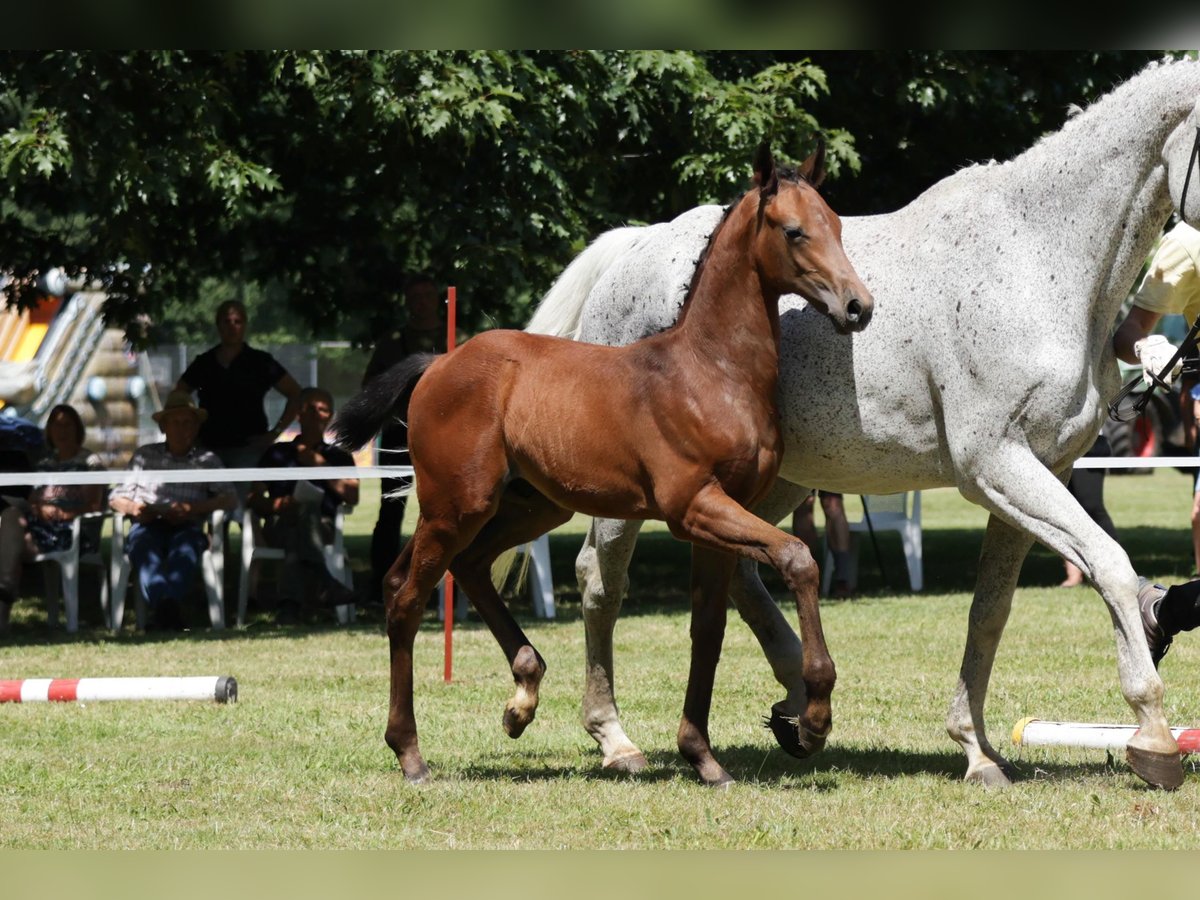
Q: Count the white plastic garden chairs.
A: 5